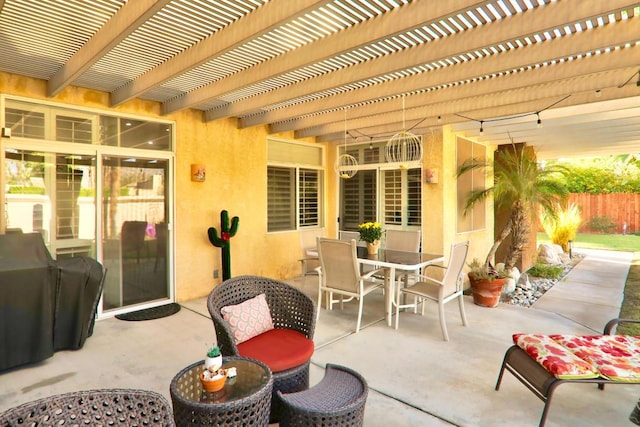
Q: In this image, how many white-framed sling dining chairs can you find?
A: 5